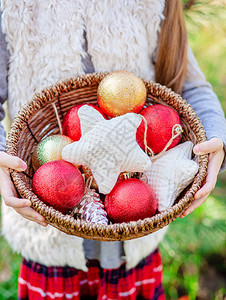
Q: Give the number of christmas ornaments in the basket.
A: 9